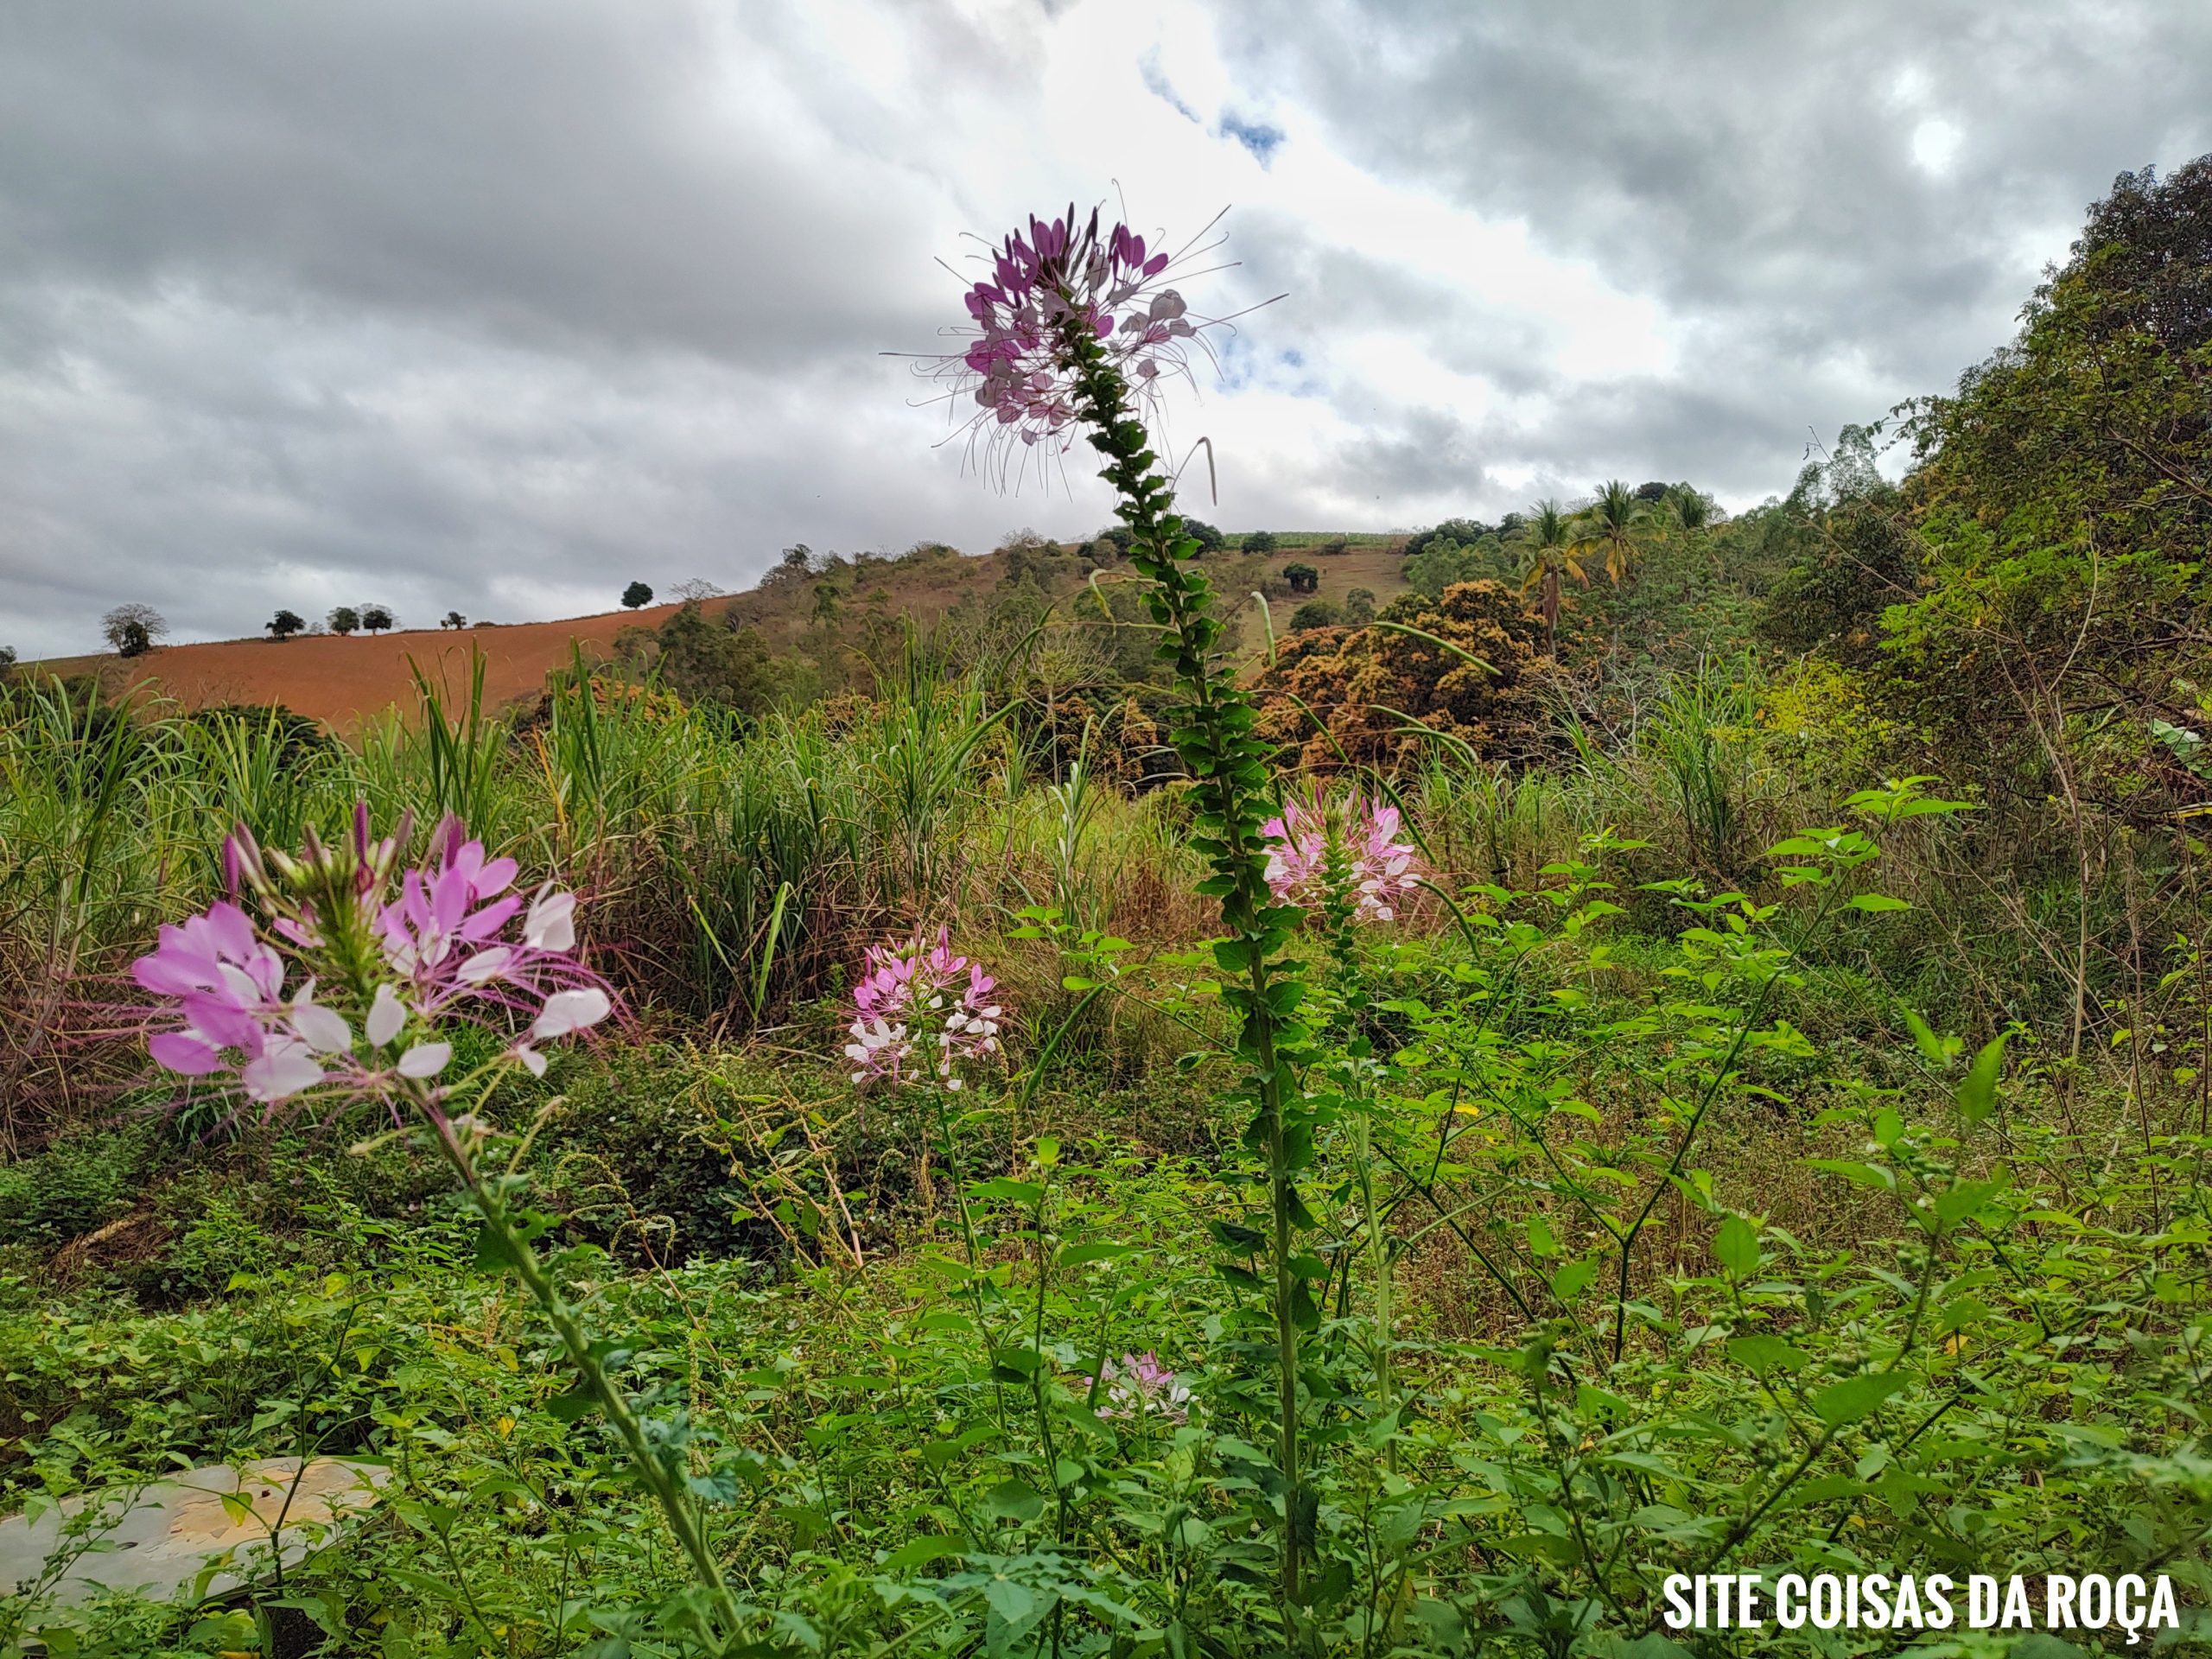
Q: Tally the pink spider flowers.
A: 5